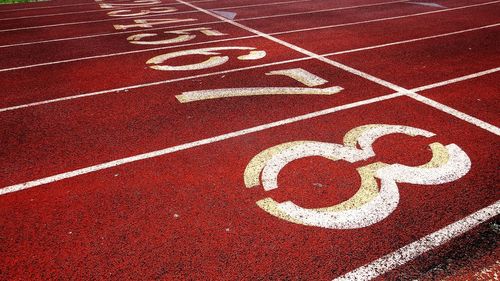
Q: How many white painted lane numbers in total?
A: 8